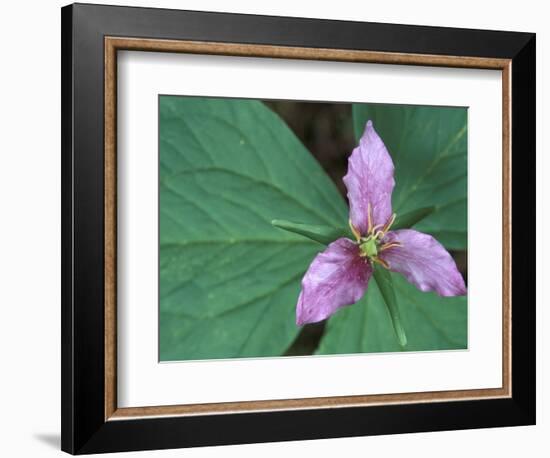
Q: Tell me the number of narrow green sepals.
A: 3